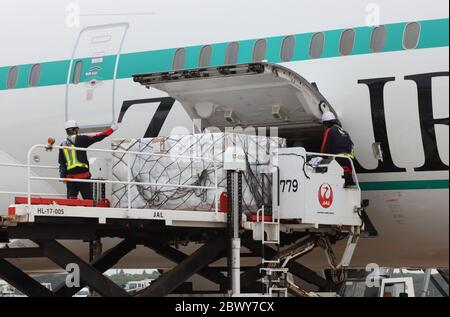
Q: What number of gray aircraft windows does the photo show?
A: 12